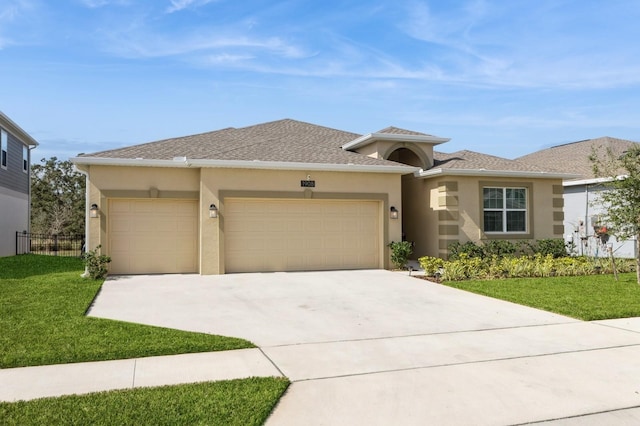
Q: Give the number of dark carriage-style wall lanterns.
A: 3